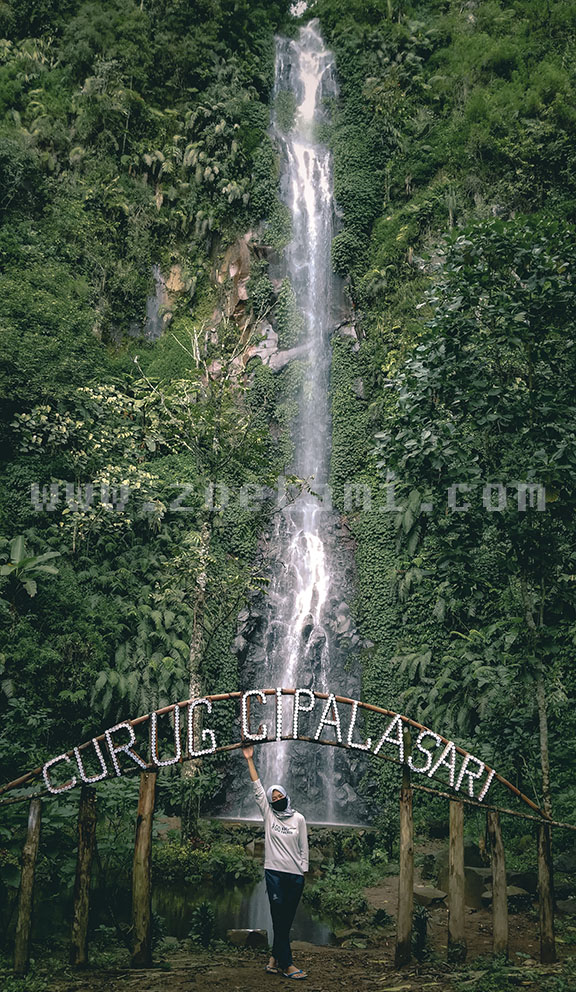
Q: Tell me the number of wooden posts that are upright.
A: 7